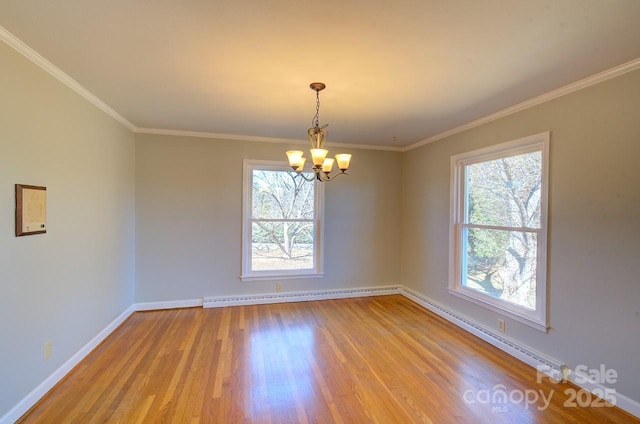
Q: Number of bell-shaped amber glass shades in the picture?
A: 5